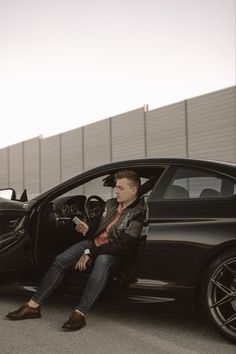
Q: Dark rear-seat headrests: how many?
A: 2